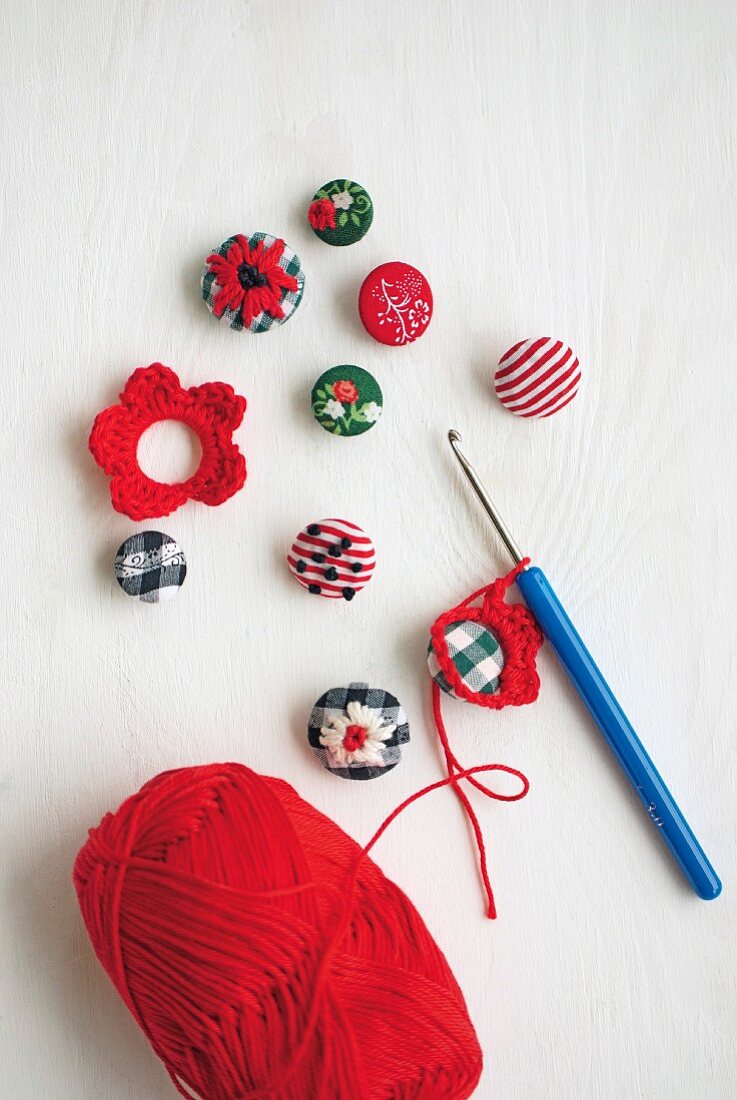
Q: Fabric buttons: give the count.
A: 9